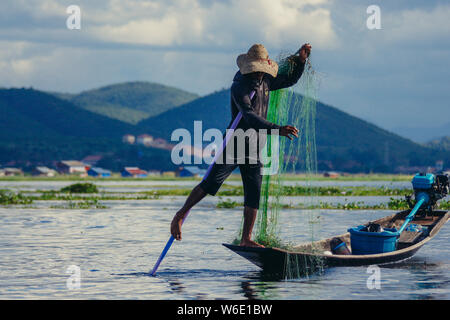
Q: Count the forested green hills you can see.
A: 3